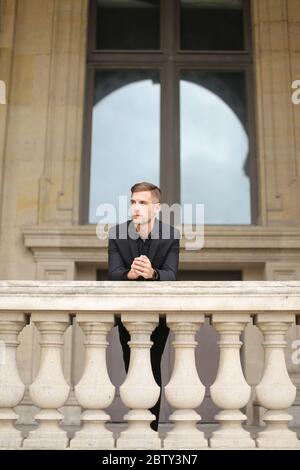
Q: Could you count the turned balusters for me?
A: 7